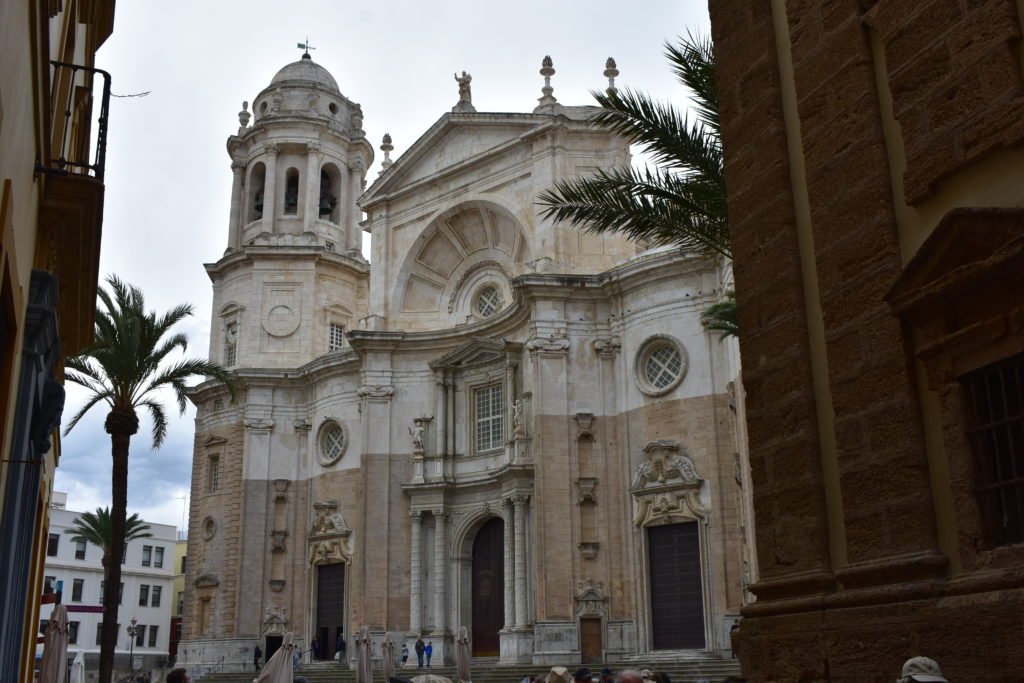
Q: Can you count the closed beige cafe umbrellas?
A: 5